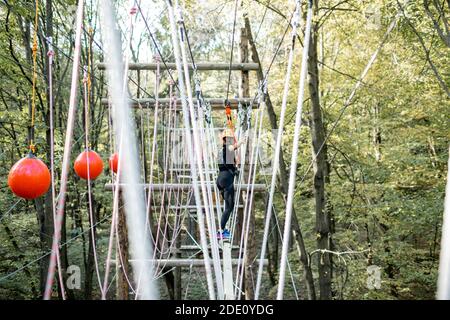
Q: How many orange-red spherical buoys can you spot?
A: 3